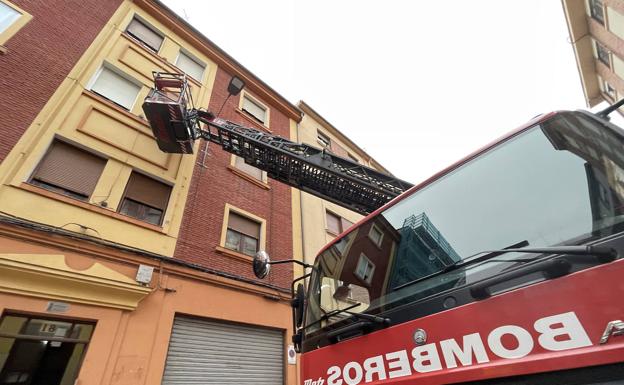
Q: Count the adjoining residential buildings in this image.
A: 2